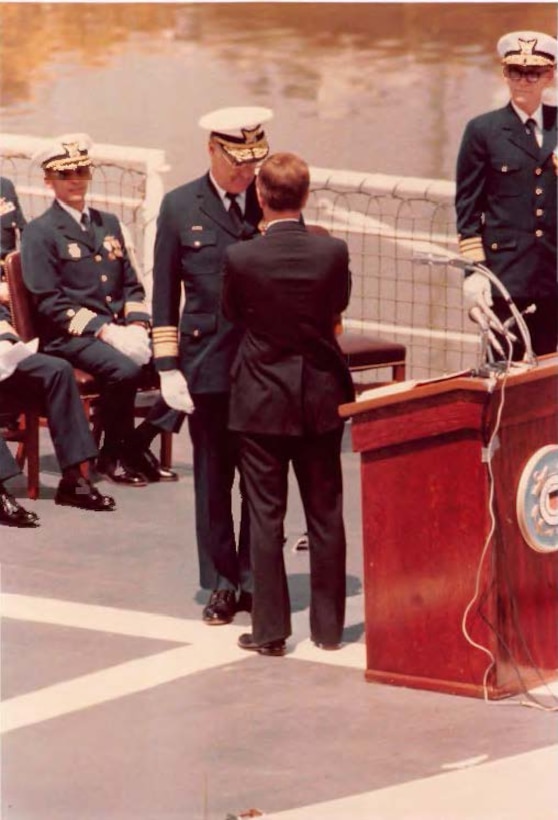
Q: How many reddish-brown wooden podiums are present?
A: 1